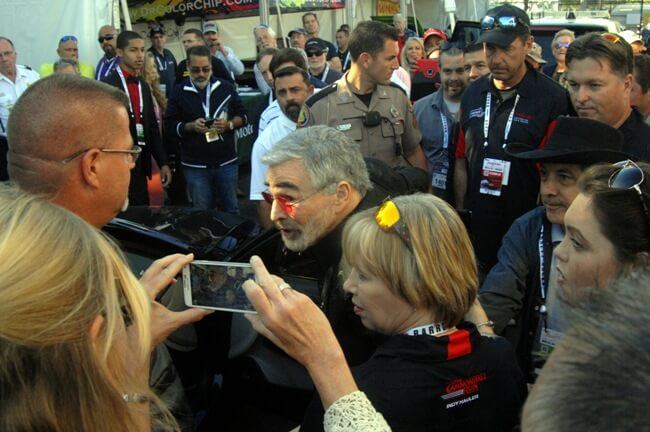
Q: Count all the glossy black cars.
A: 1